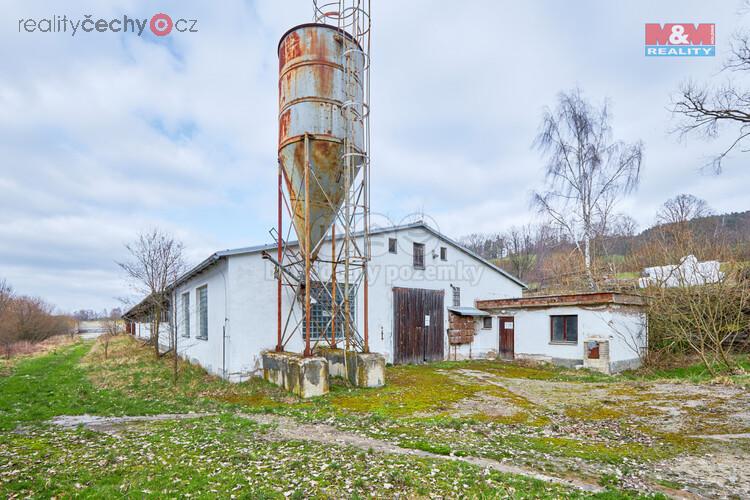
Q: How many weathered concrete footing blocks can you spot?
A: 2